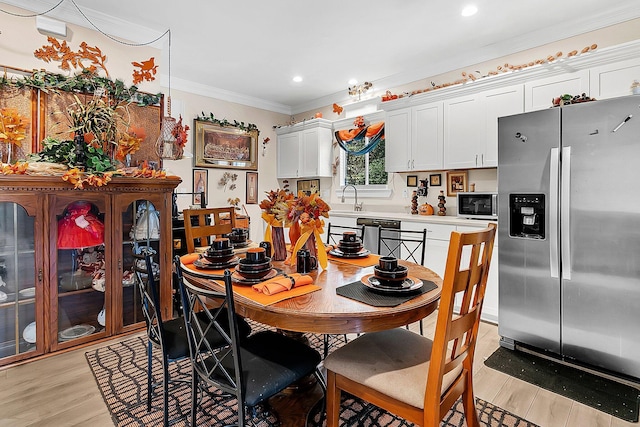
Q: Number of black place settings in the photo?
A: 5